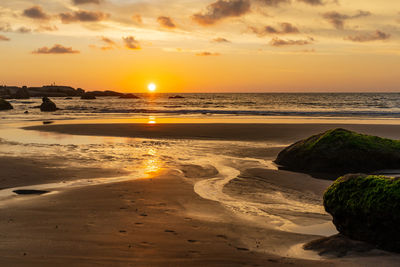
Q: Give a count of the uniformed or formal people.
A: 0